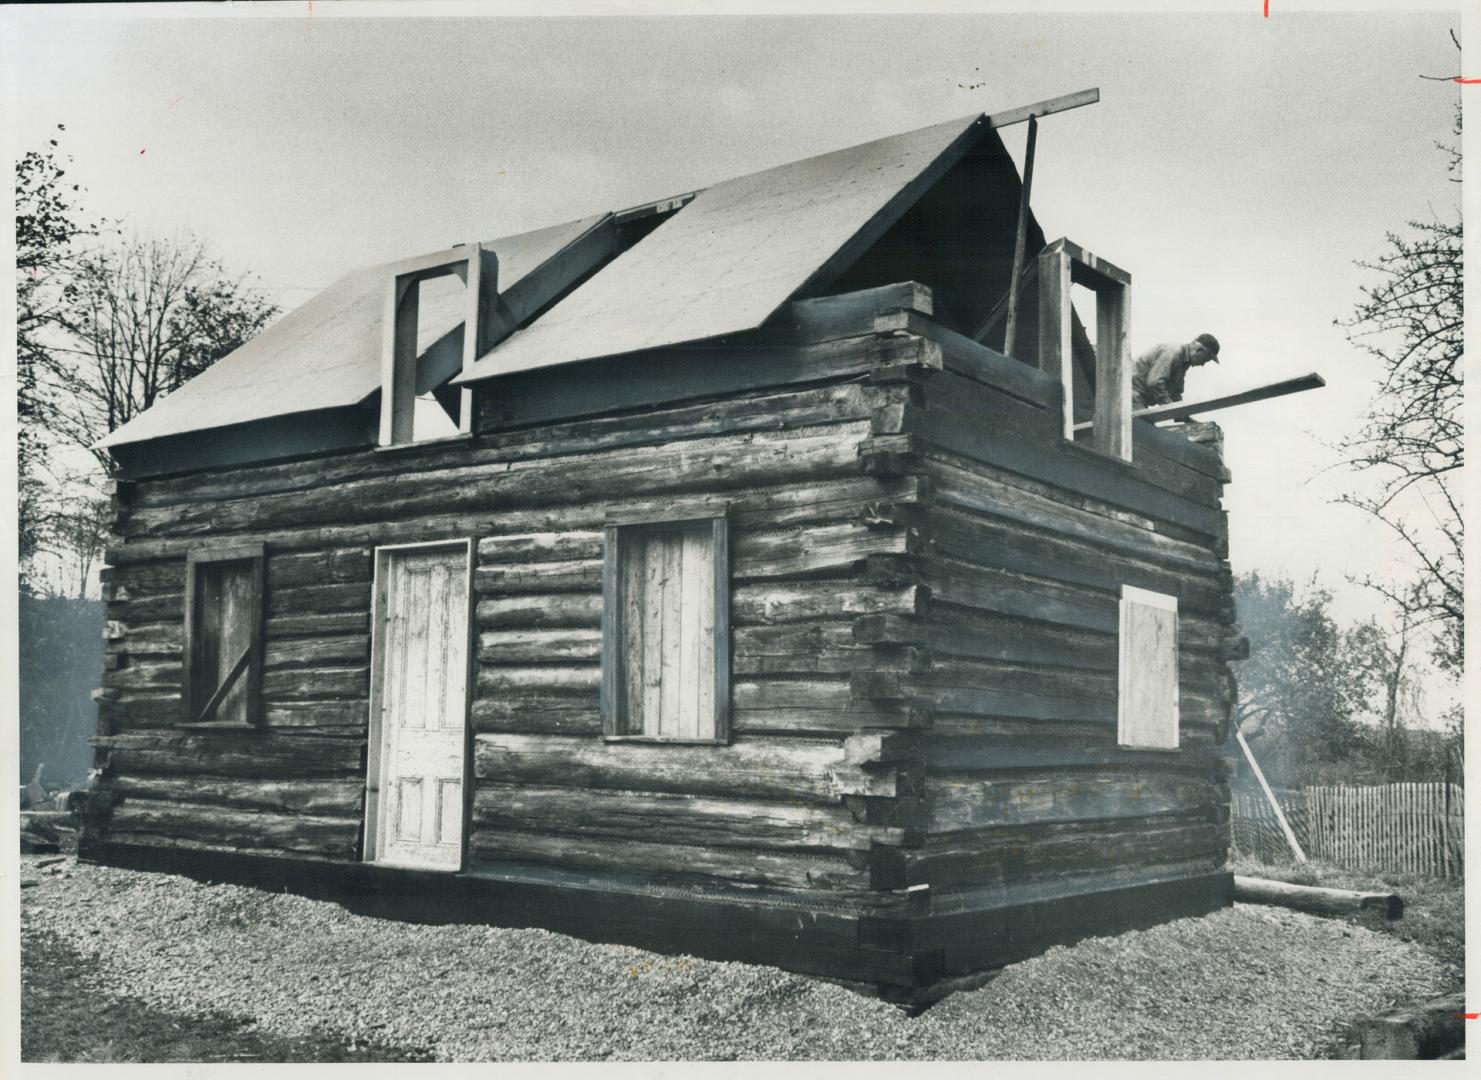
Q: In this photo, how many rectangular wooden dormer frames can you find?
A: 2